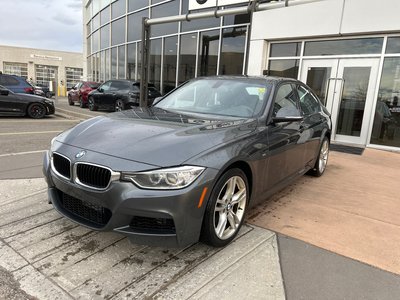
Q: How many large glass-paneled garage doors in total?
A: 3